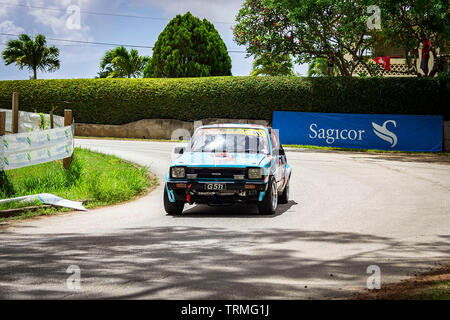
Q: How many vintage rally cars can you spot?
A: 1